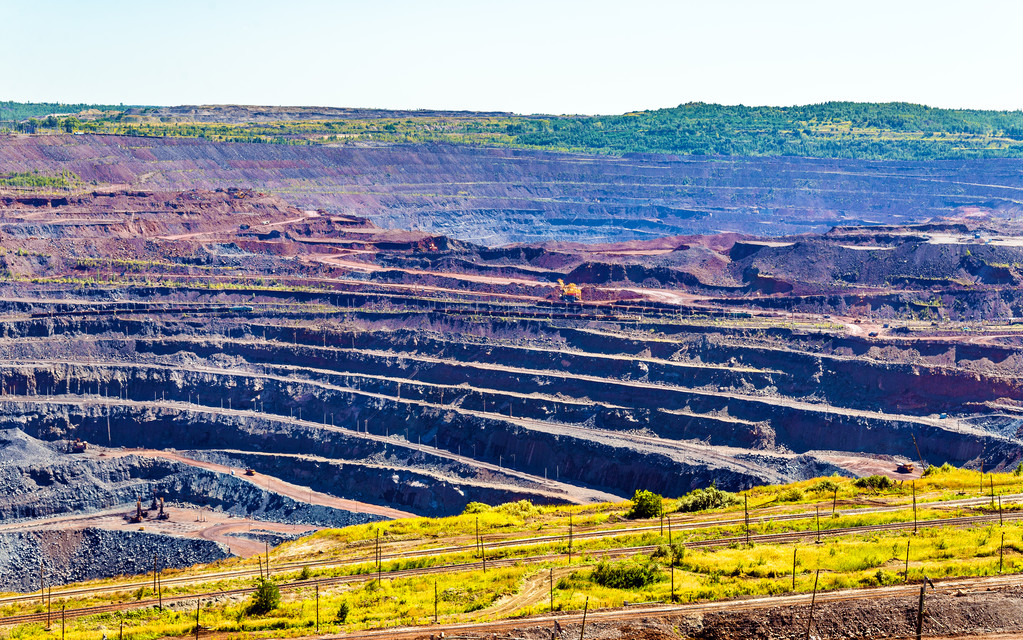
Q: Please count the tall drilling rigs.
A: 3